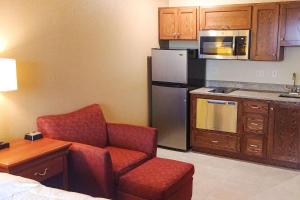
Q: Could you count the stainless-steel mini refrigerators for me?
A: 1